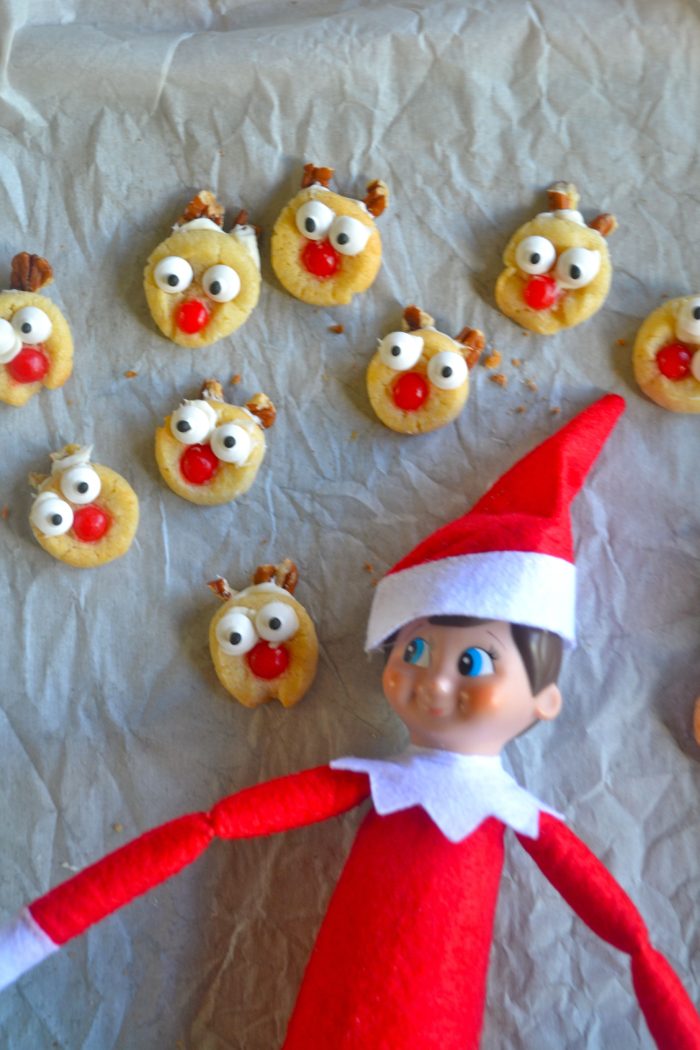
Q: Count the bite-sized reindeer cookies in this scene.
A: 9